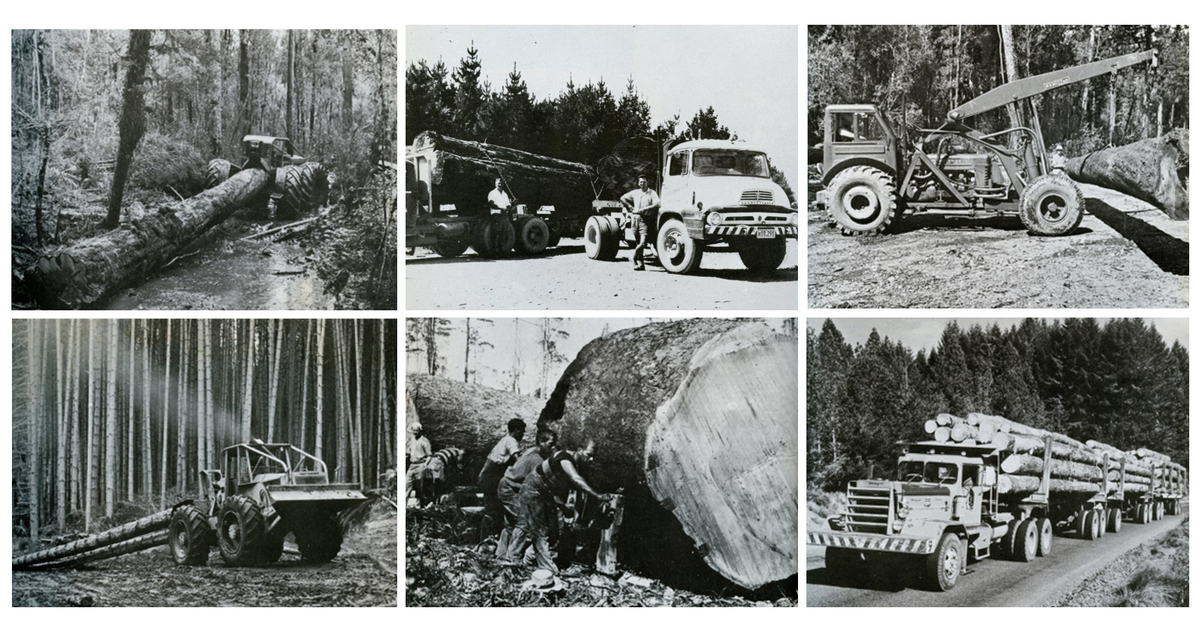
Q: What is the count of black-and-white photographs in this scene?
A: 6